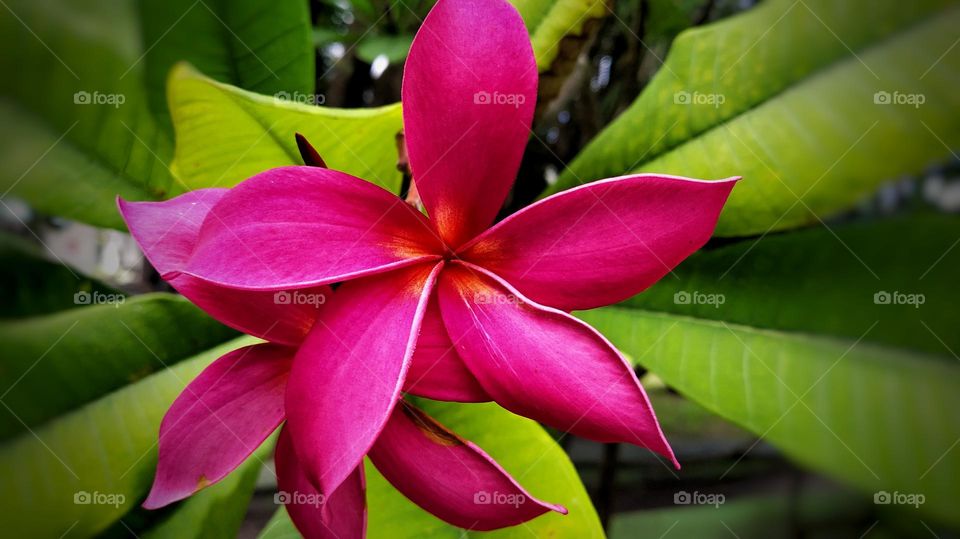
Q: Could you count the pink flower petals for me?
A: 10